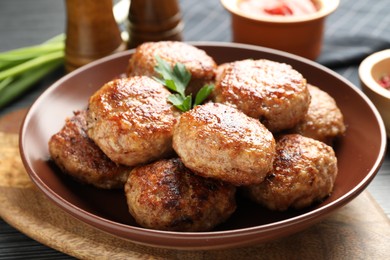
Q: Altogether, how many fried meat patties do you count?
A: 8